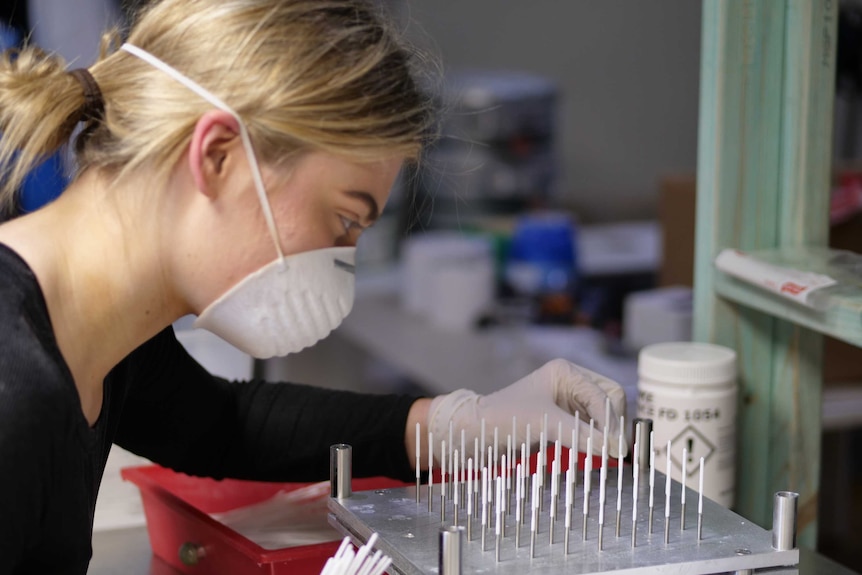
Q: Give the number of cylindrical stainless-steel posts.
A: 4